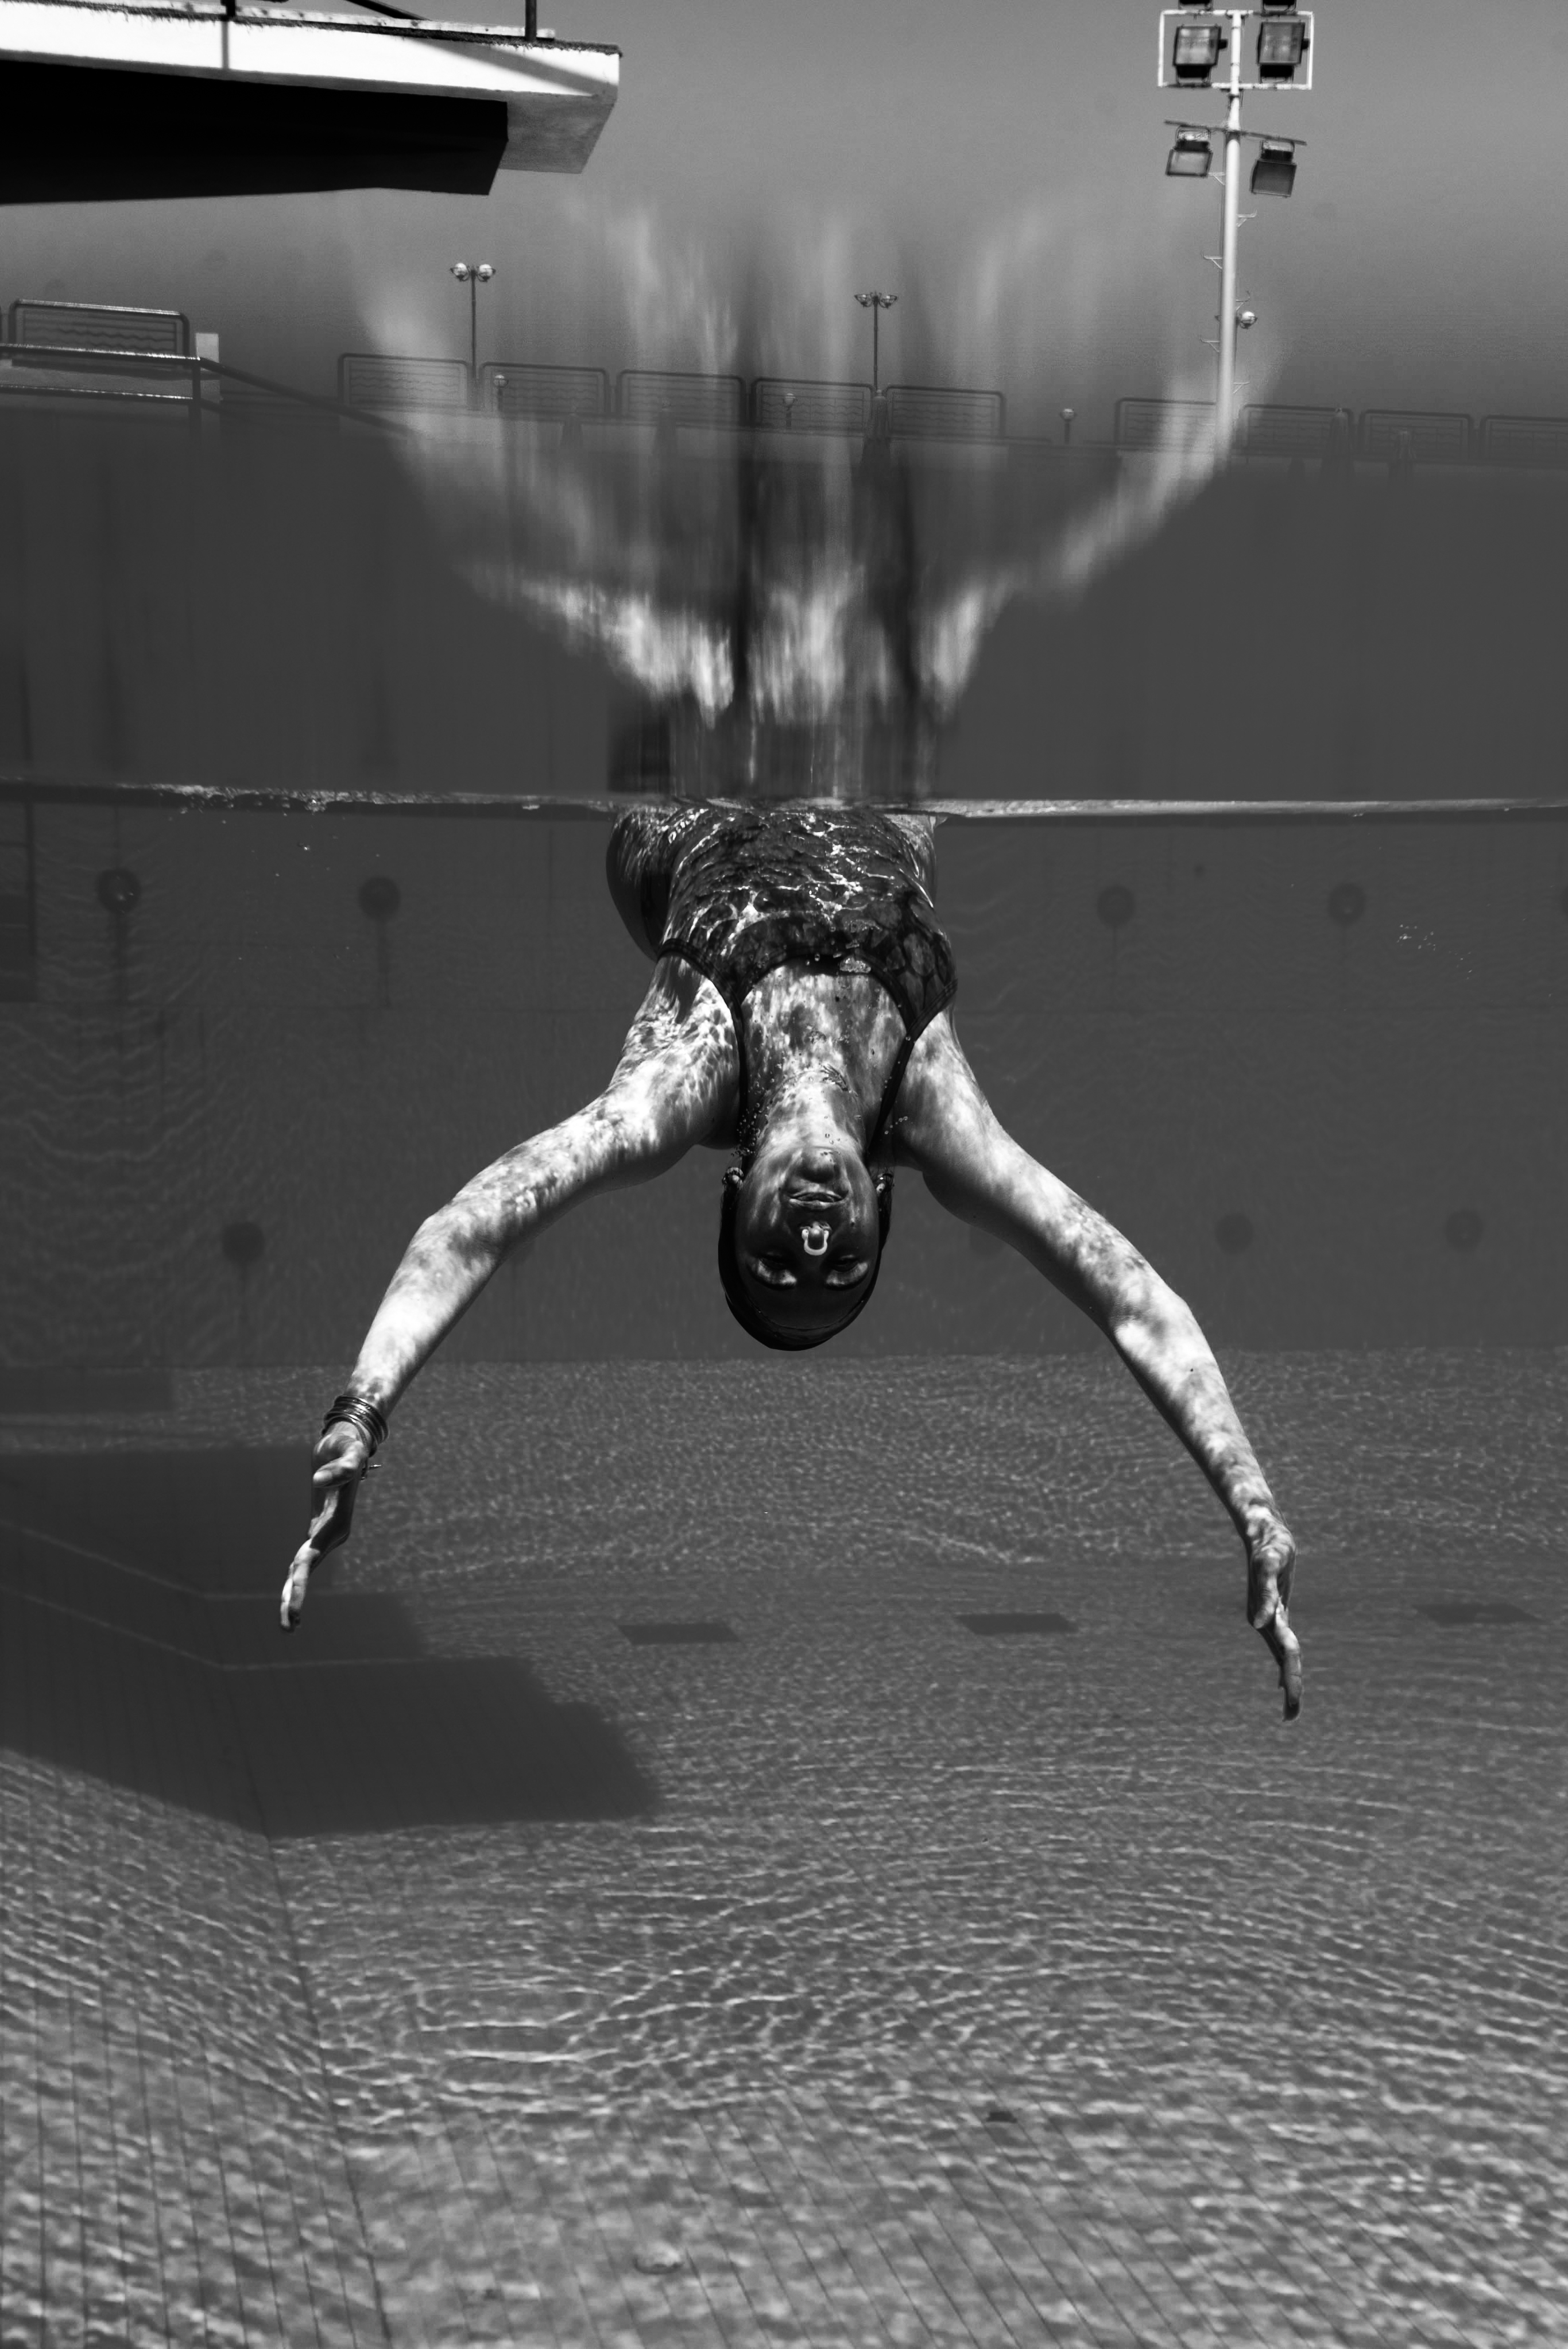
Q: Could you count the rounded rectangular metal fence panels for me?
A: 10